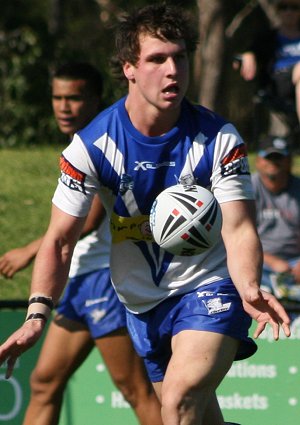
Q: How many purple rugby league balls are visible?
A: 0